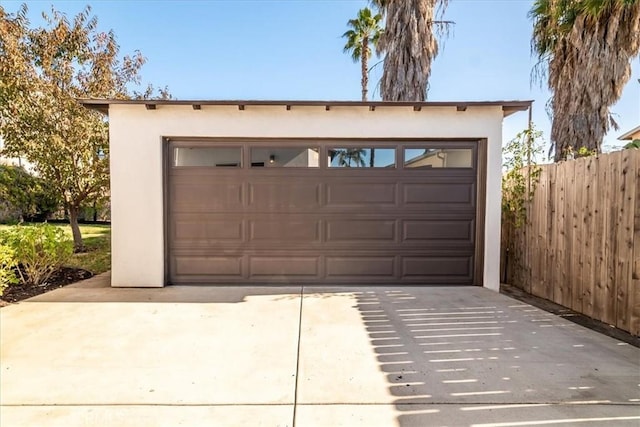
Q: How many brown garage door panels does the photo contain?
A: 12